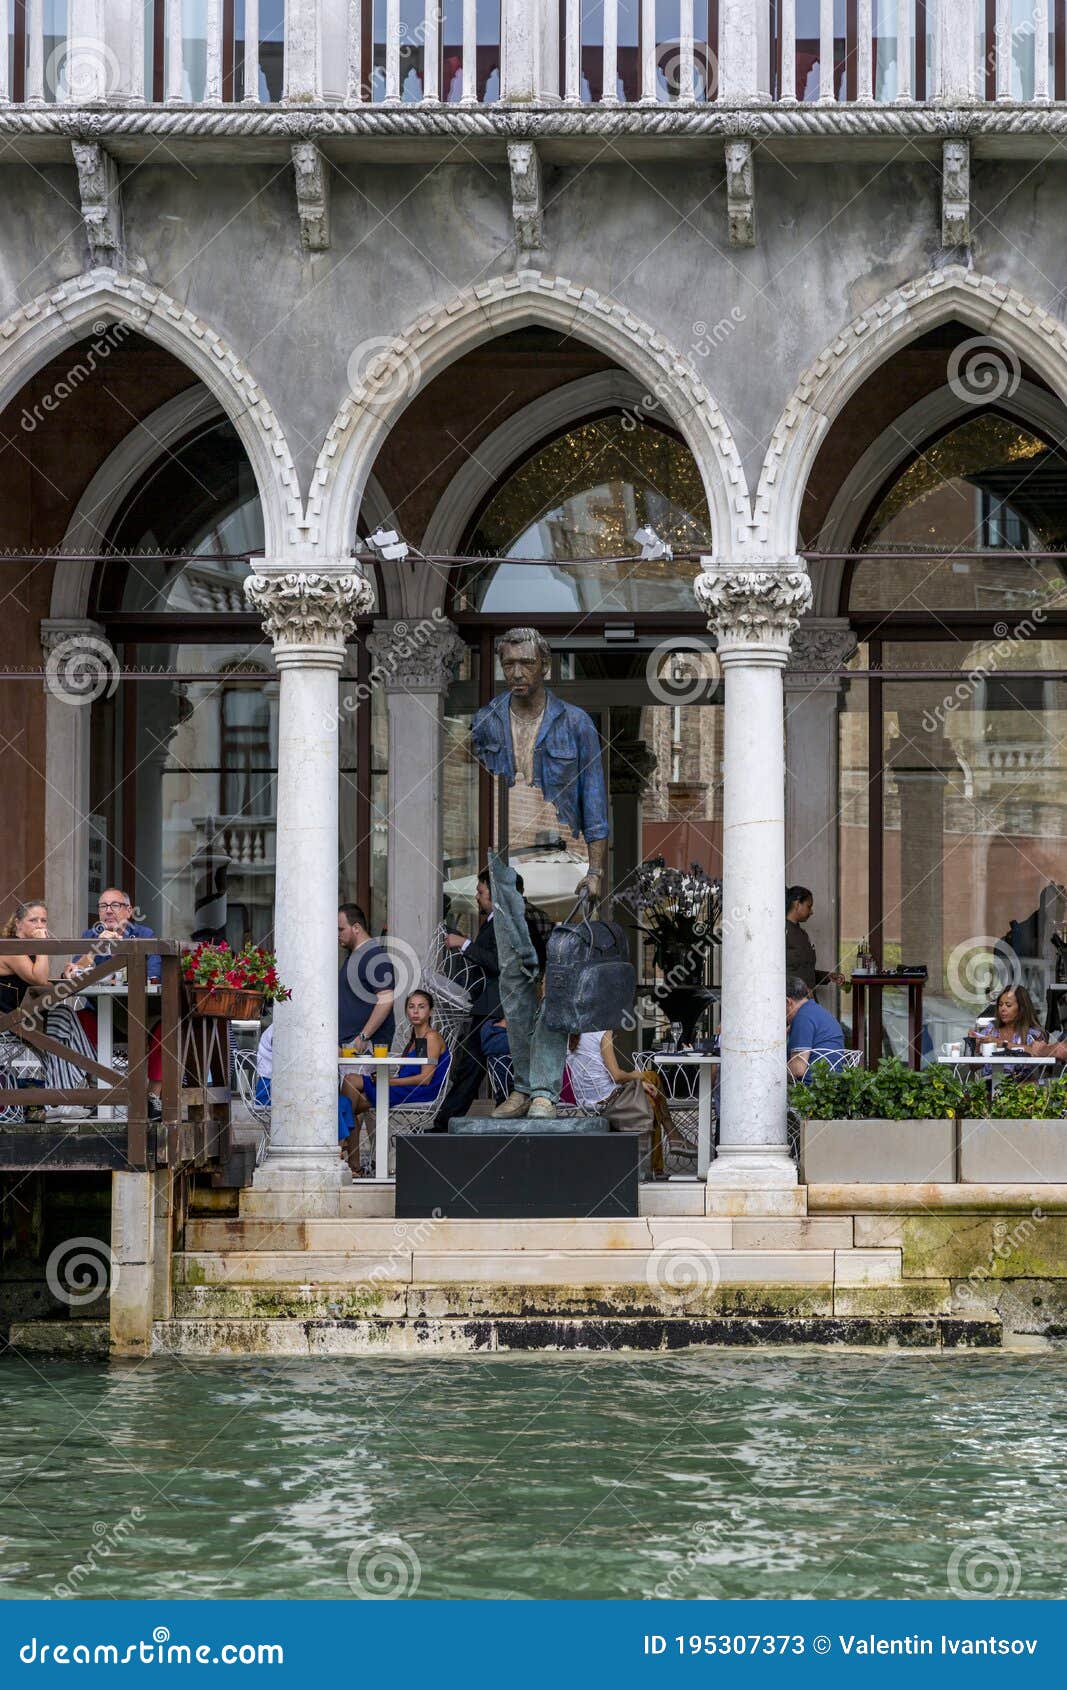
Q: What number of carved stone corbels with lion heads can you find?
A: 5